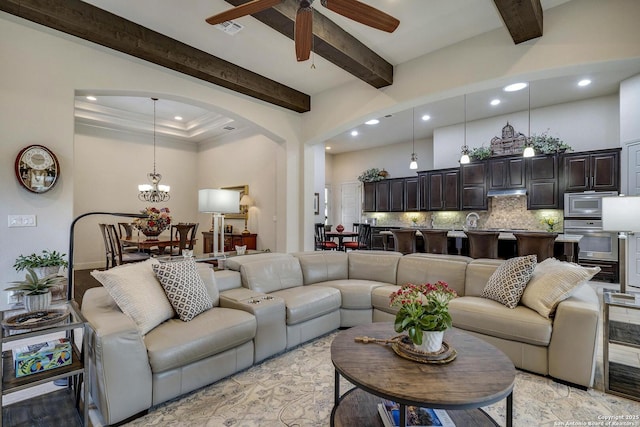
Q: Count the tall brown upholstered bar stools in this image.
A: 4